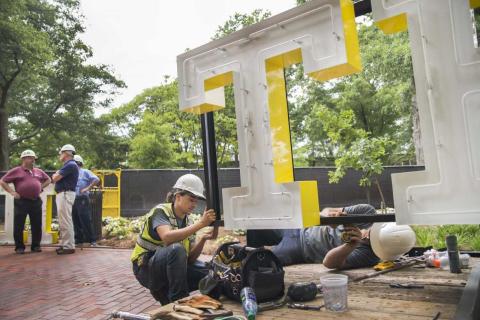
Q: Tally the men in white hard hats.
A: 5